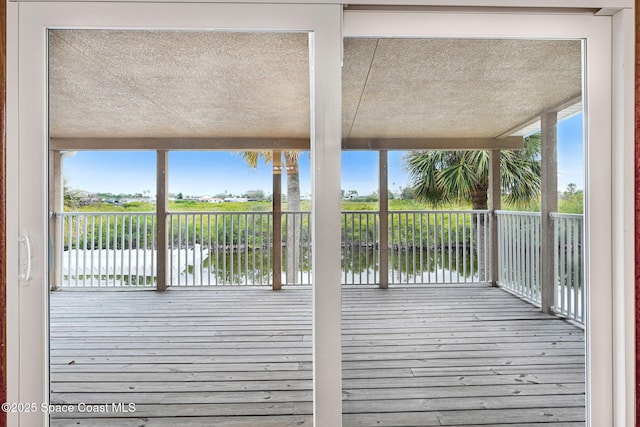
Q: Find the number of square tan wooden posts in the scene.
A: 6